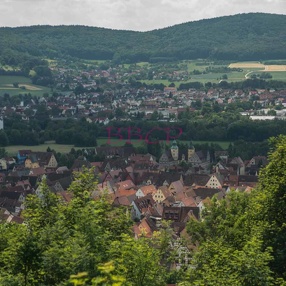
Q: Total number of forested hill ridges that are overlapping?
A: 2